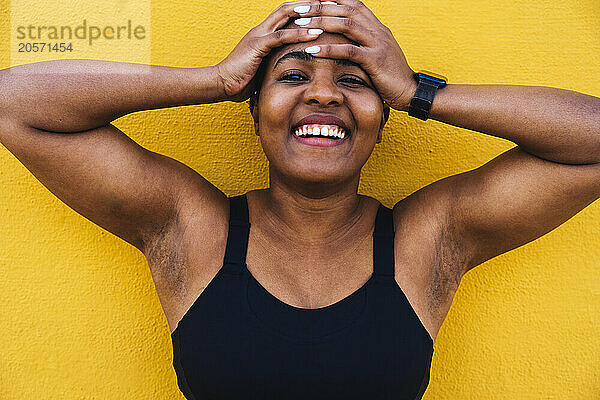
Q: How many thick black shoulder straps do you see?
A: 2